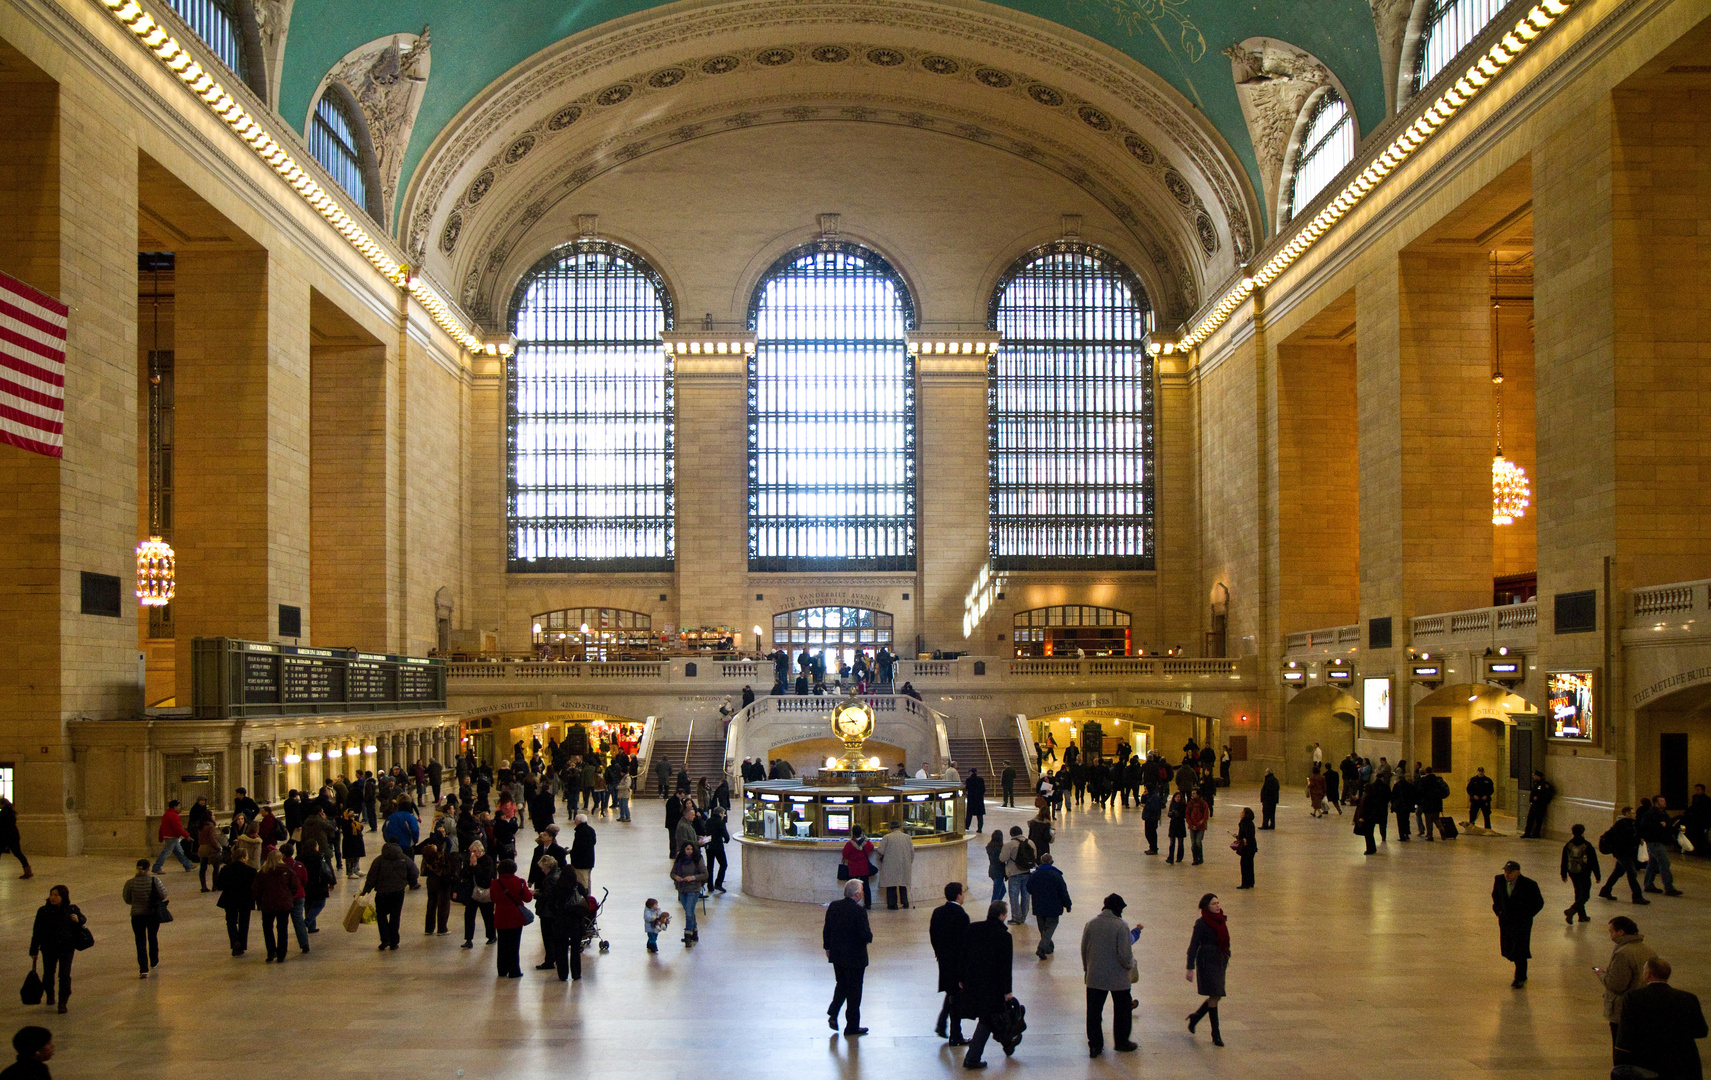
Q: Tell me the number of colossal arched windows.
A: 3